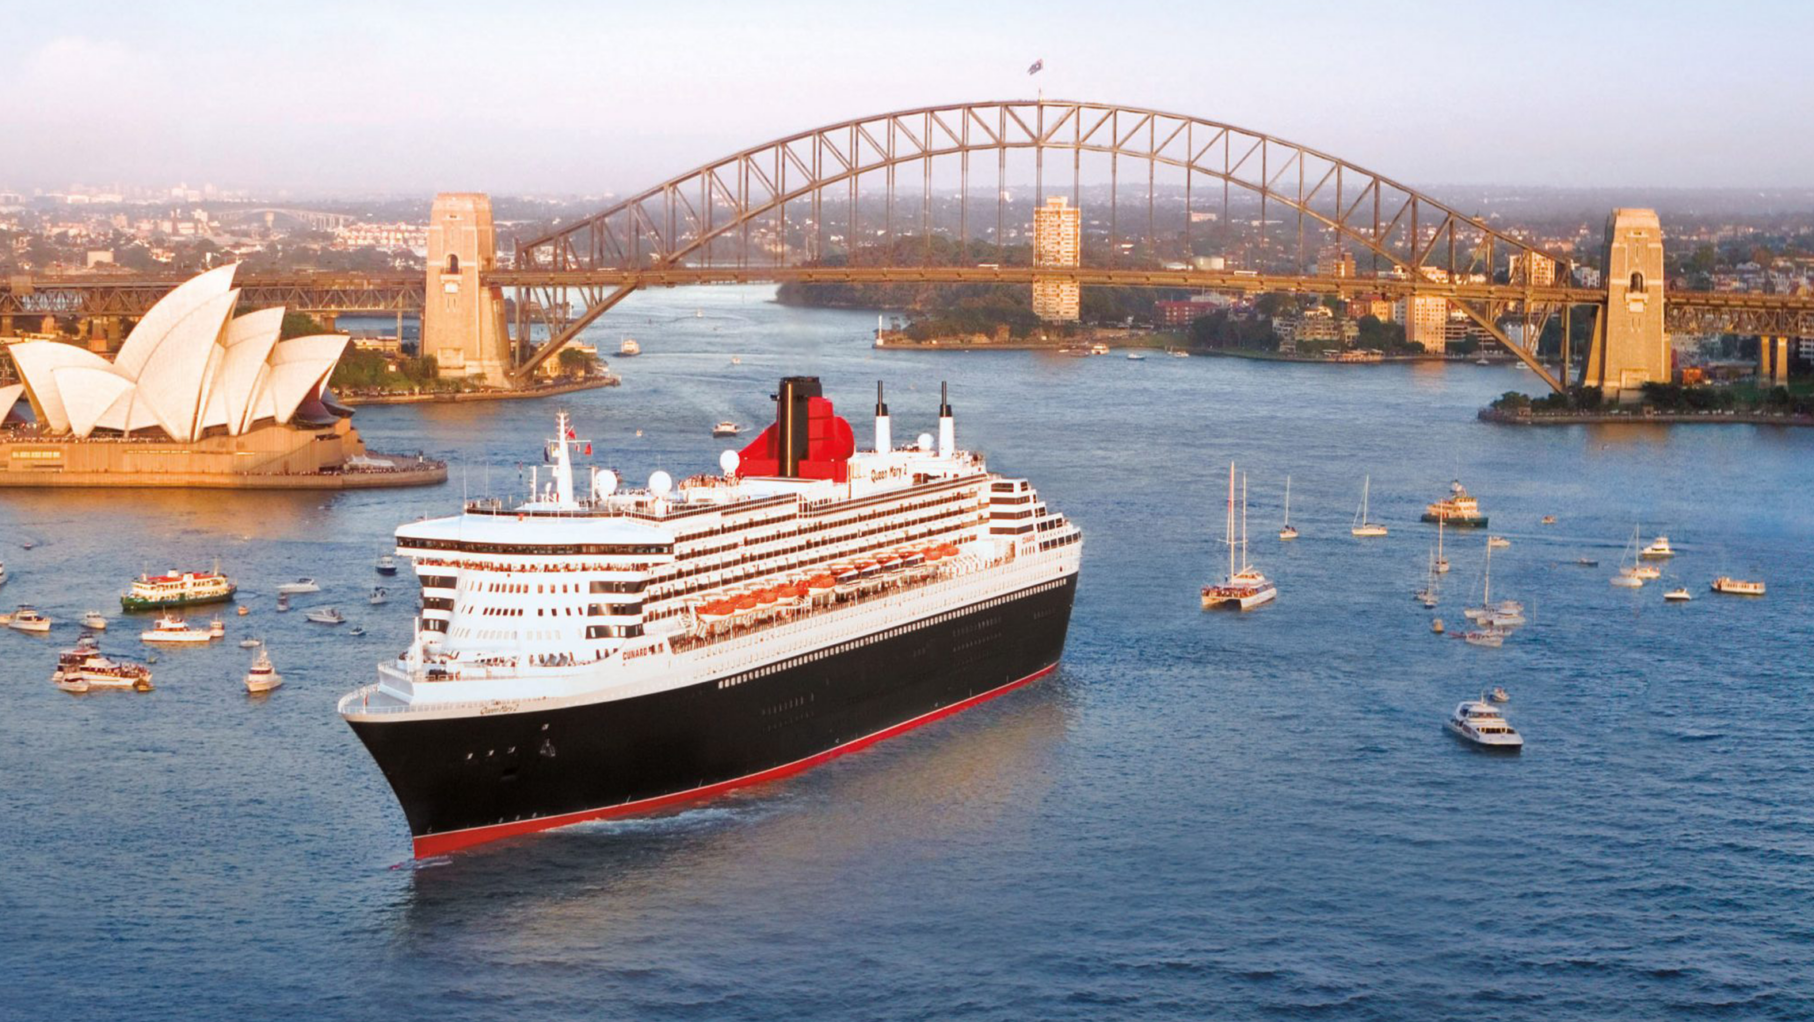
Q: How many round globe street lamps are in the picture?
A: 0